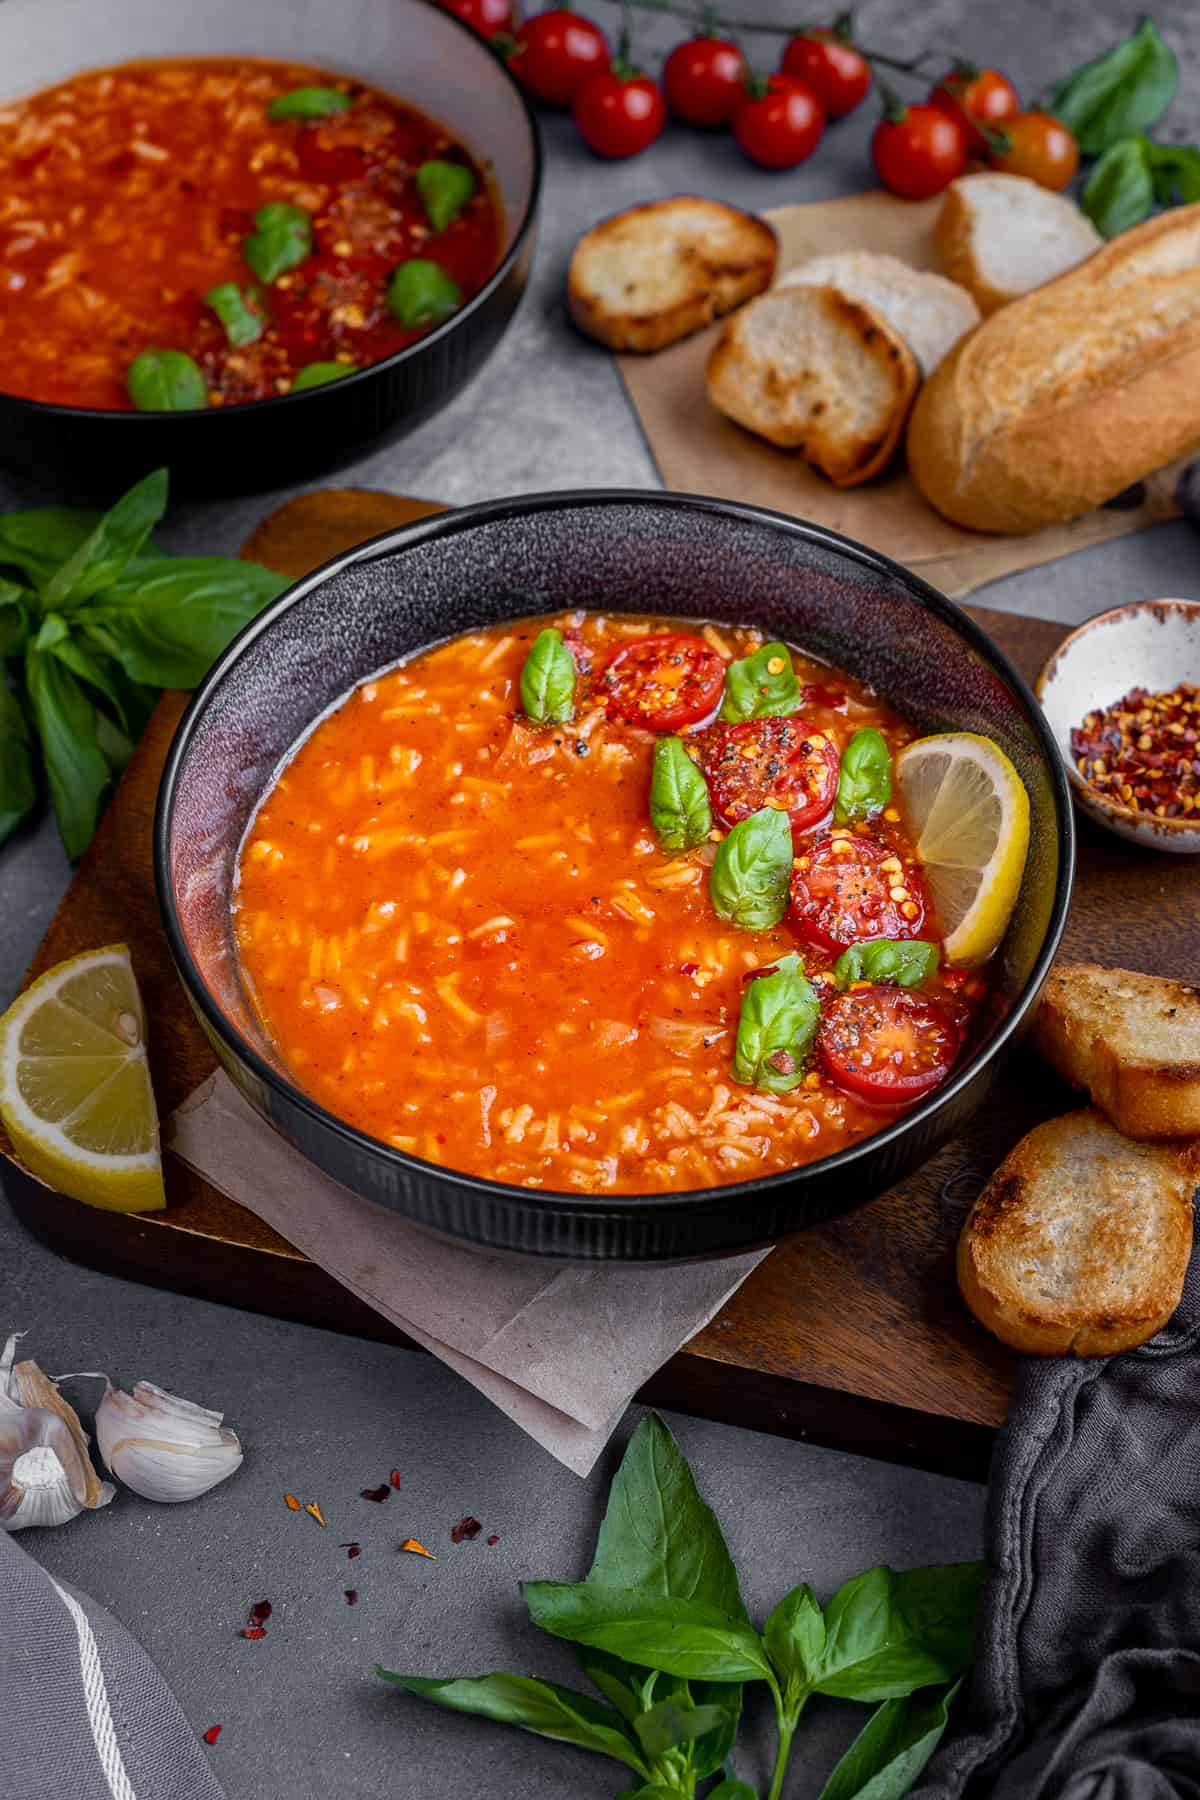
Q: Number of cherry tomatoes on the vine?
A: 9